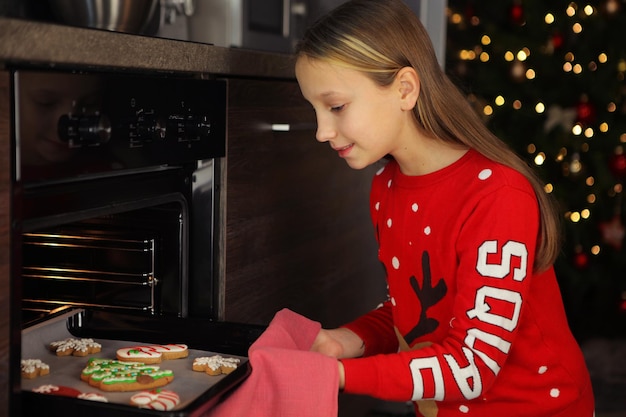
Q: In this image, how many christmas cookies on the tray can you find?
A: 7